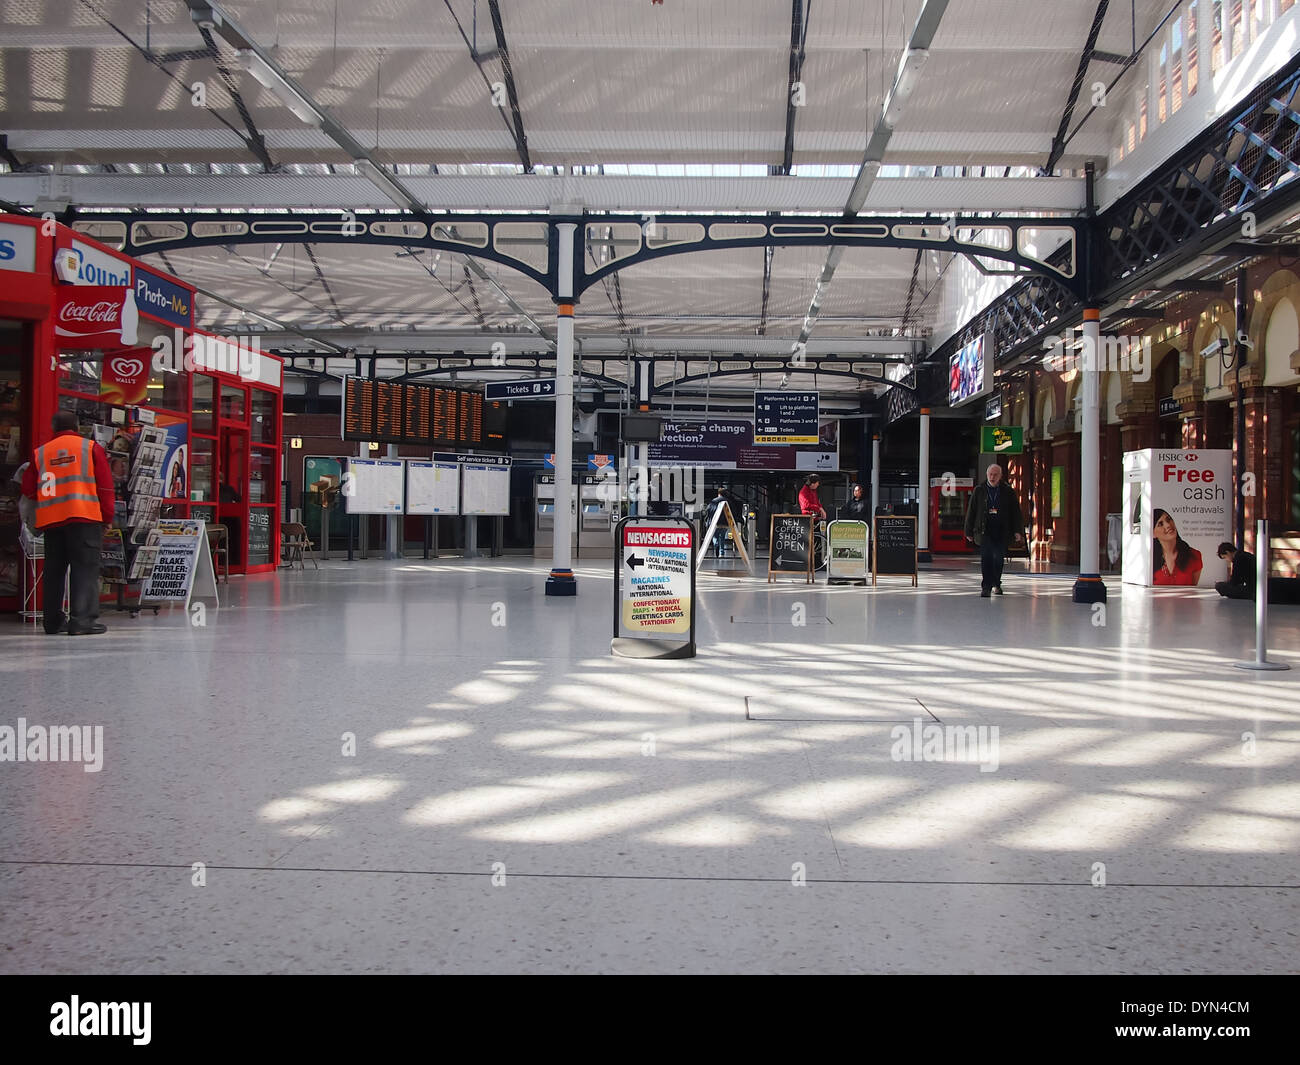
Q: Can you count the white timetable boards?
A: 3